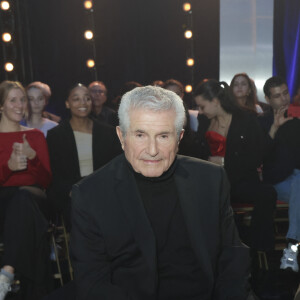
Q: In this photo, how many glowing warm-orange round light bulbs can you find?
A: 10